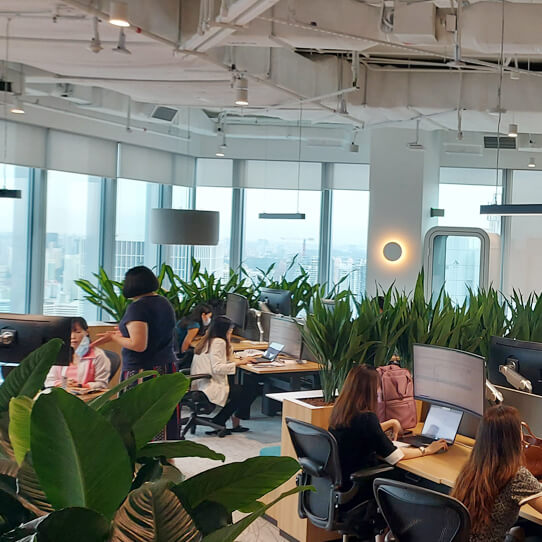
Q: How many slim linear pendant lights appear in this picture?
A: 3